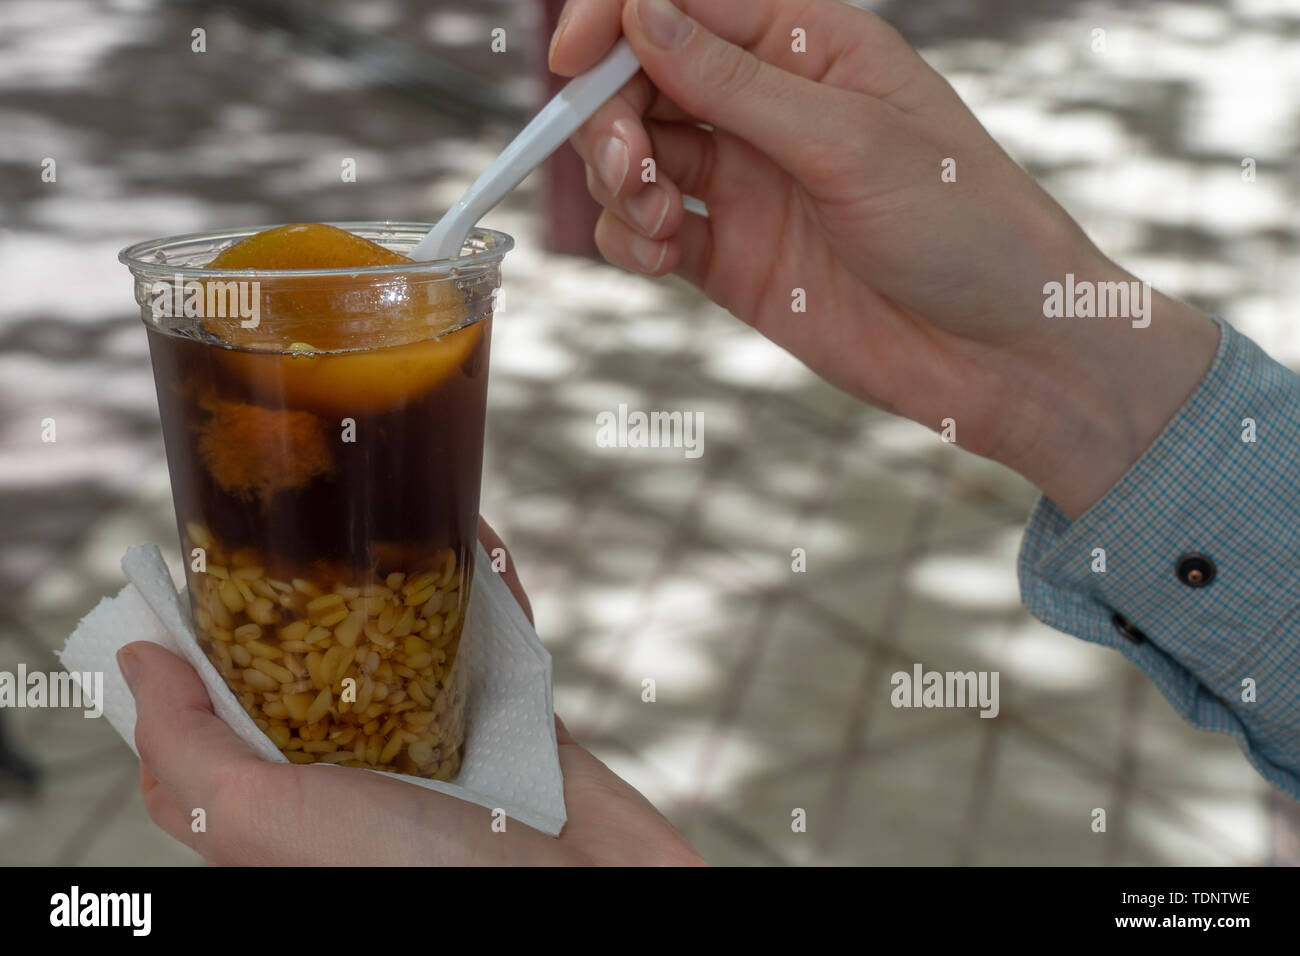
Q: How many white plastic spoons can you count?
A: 1